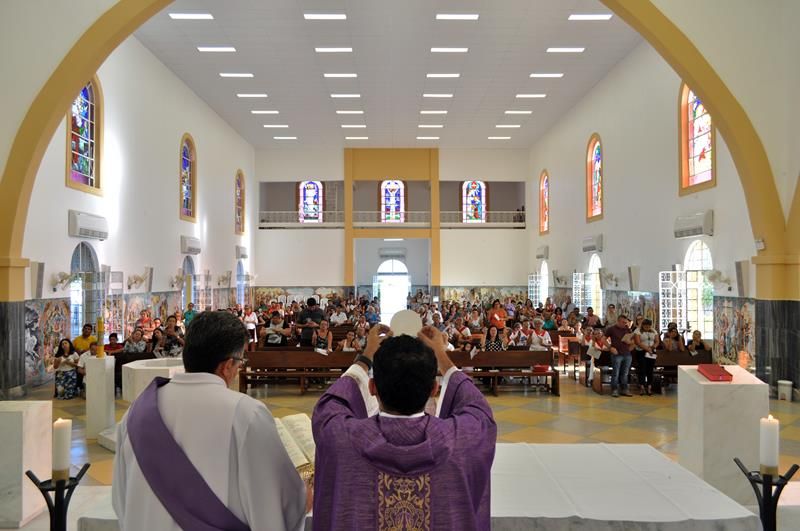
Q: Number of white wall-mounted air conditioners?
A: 7